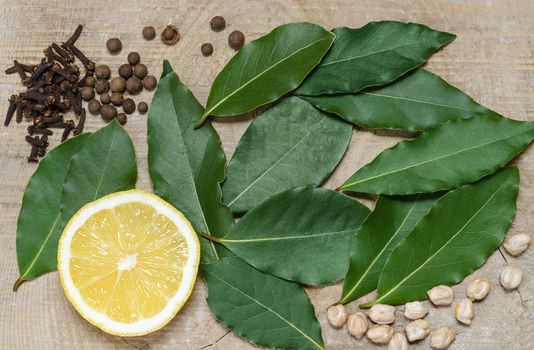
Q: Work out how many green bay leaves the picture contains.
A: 12